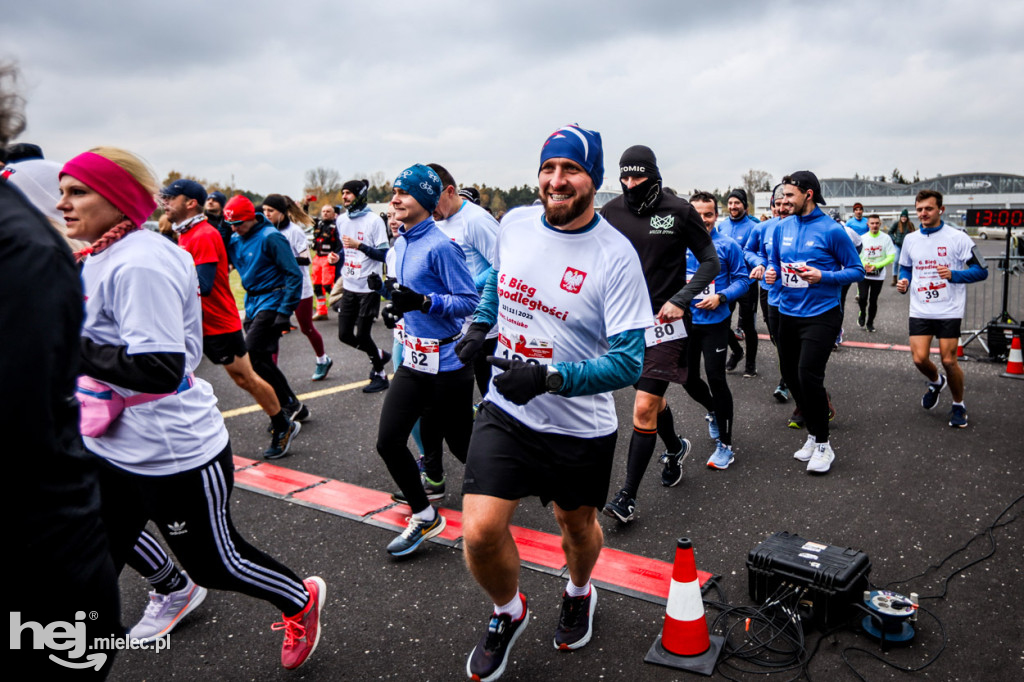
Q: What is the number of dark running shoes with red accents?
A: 2